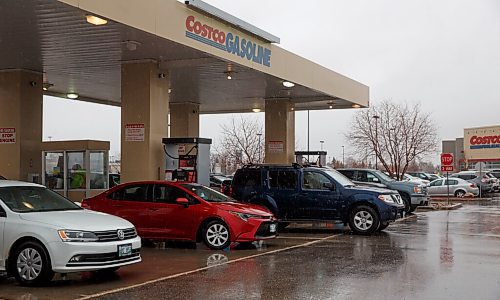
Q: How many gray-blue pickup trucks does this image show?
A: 1